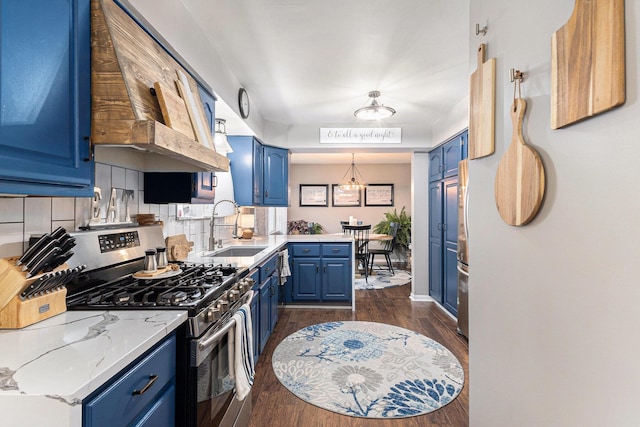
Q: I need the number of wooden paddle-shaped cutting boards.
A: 3